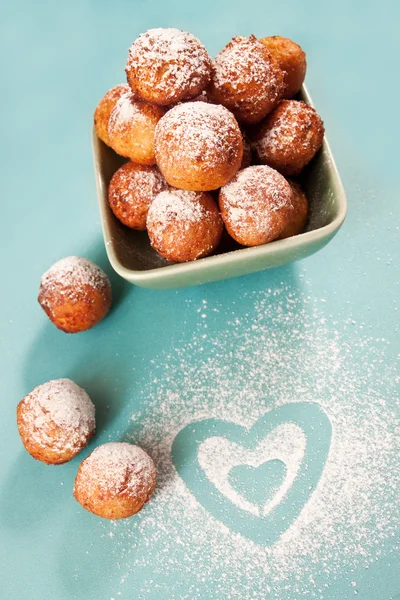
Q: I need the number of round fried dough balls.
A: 14